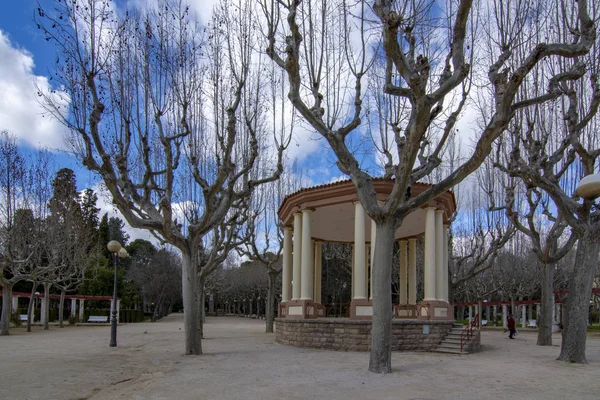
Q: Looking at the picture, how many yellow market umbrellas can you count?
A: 0